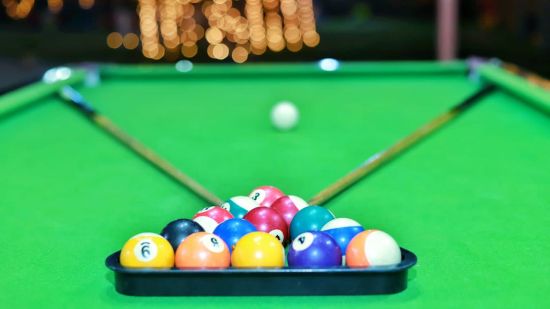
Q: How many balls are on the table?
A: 15